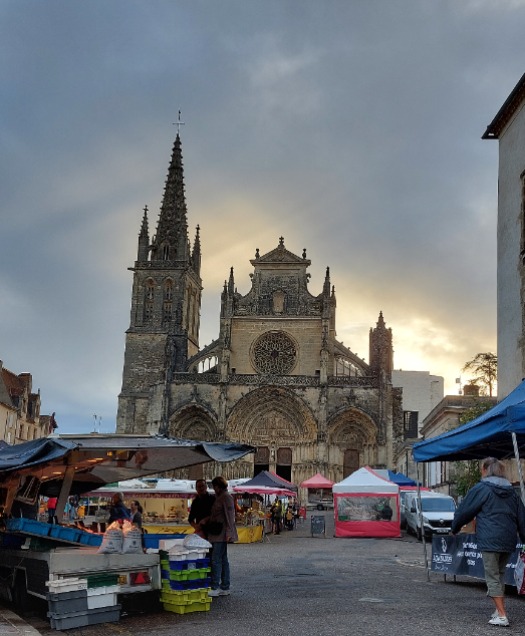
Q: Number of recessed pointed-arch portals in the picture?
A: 3